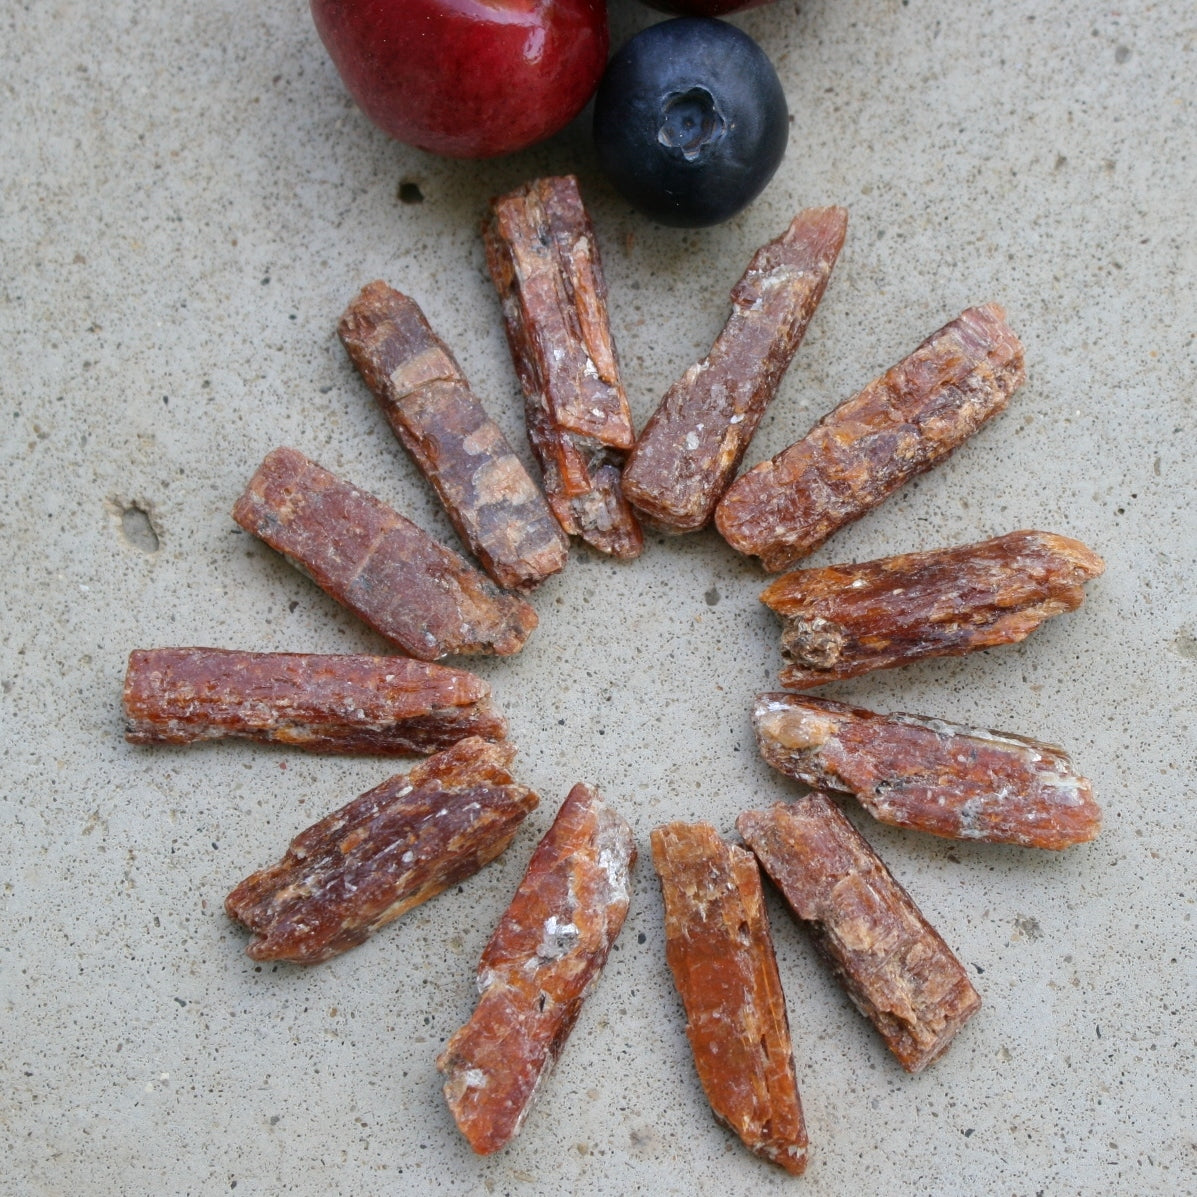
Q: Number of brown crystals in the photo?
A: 12